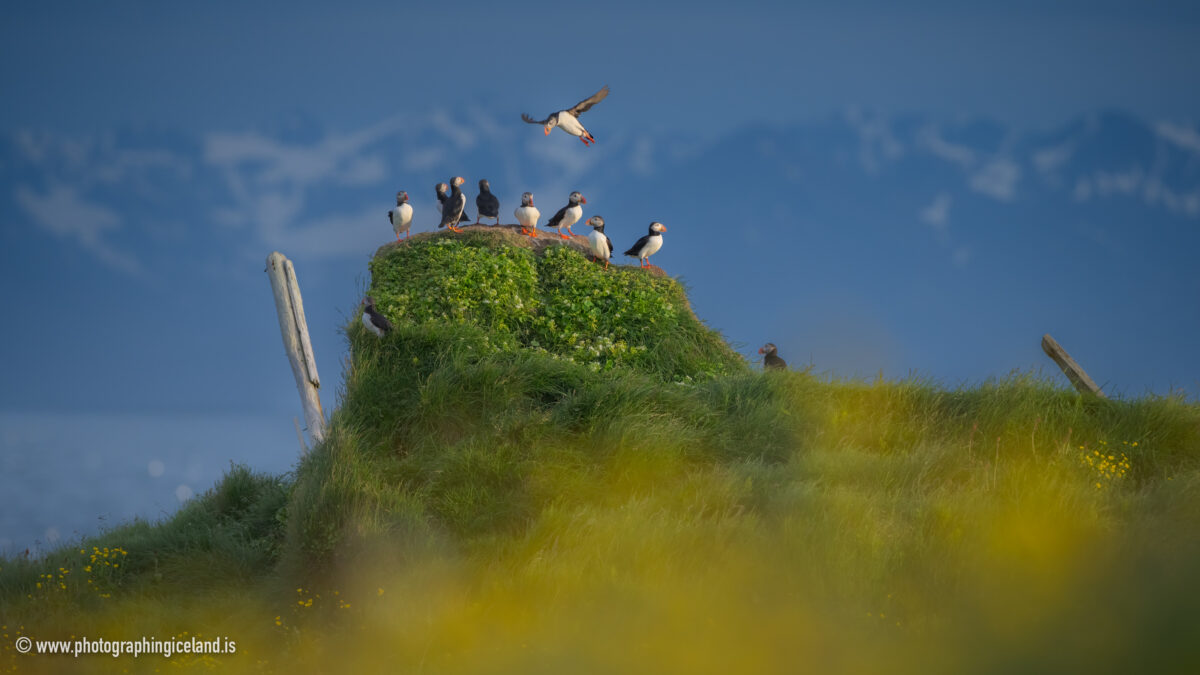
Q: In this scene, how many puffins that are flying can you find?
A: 1